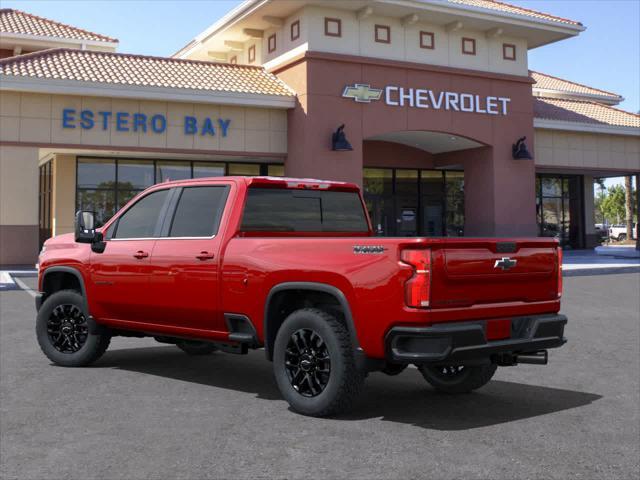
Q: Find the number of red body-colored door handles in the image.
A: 2